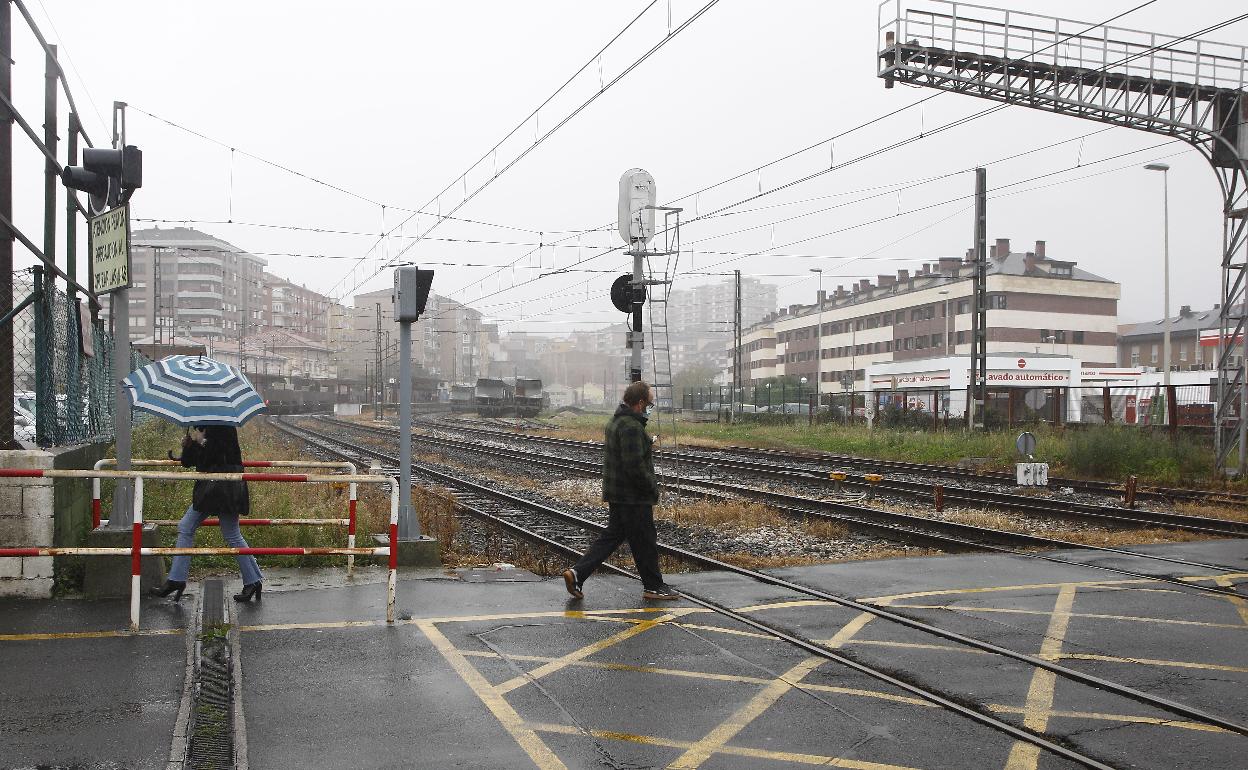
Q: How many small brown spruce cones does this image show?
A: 0